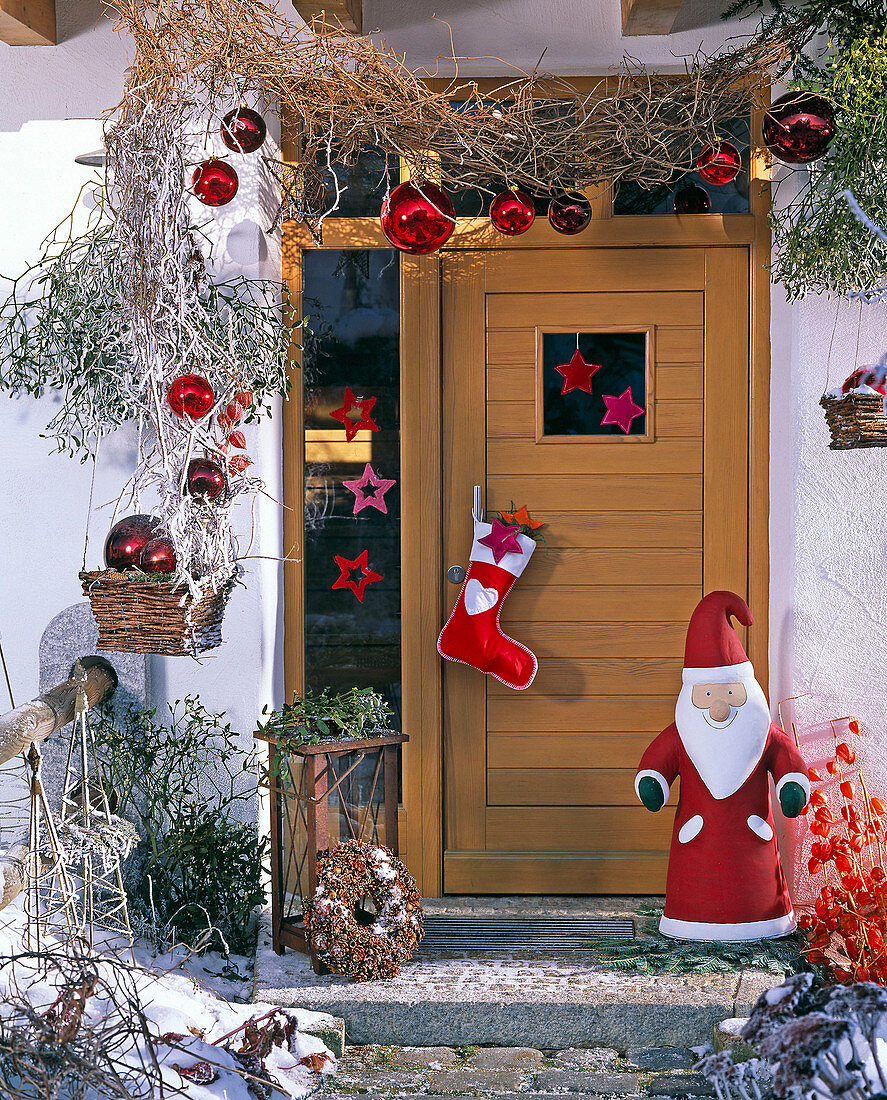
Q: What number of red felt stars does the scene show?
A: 3